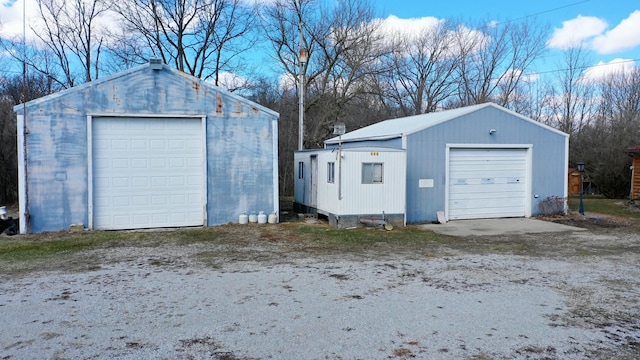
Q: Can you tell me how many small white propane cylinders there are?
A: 4